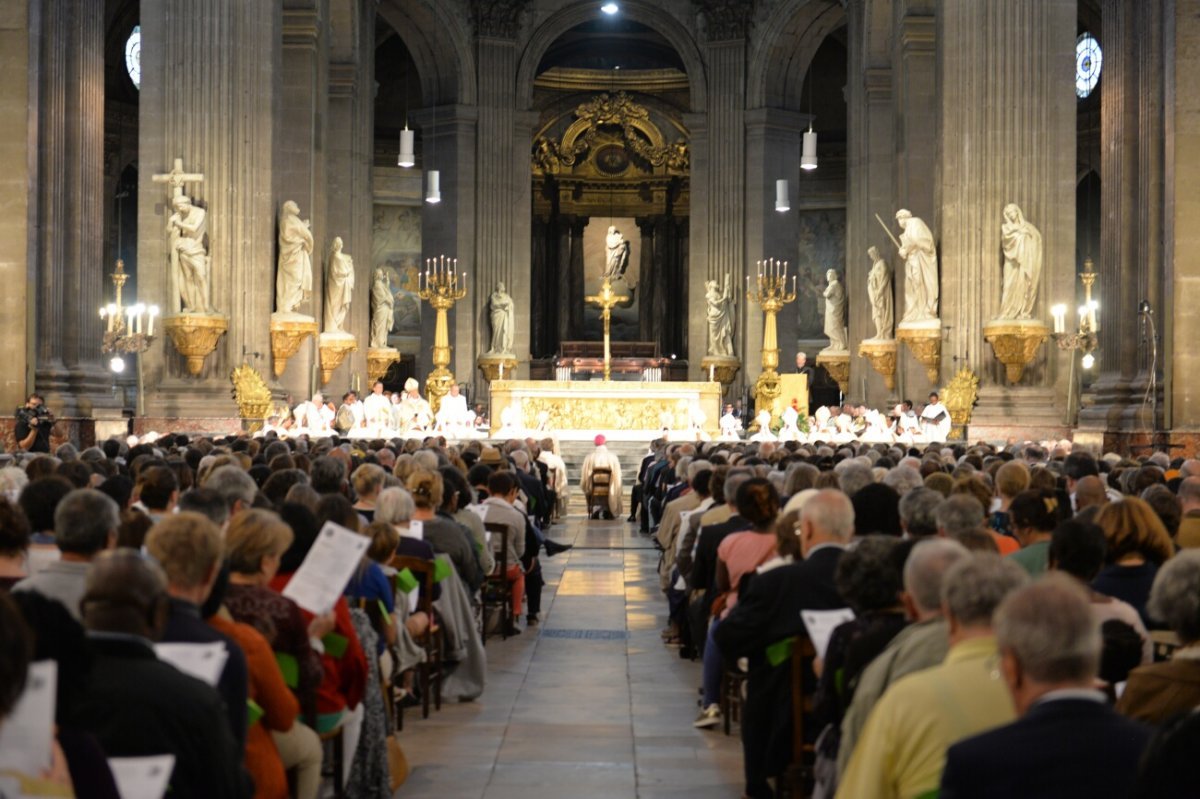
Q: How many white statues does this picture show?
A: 11